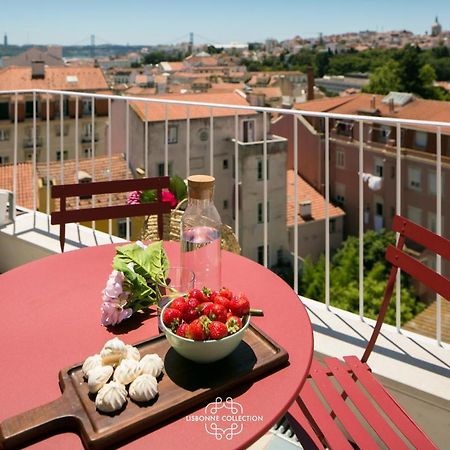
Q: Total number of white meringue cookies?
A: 8